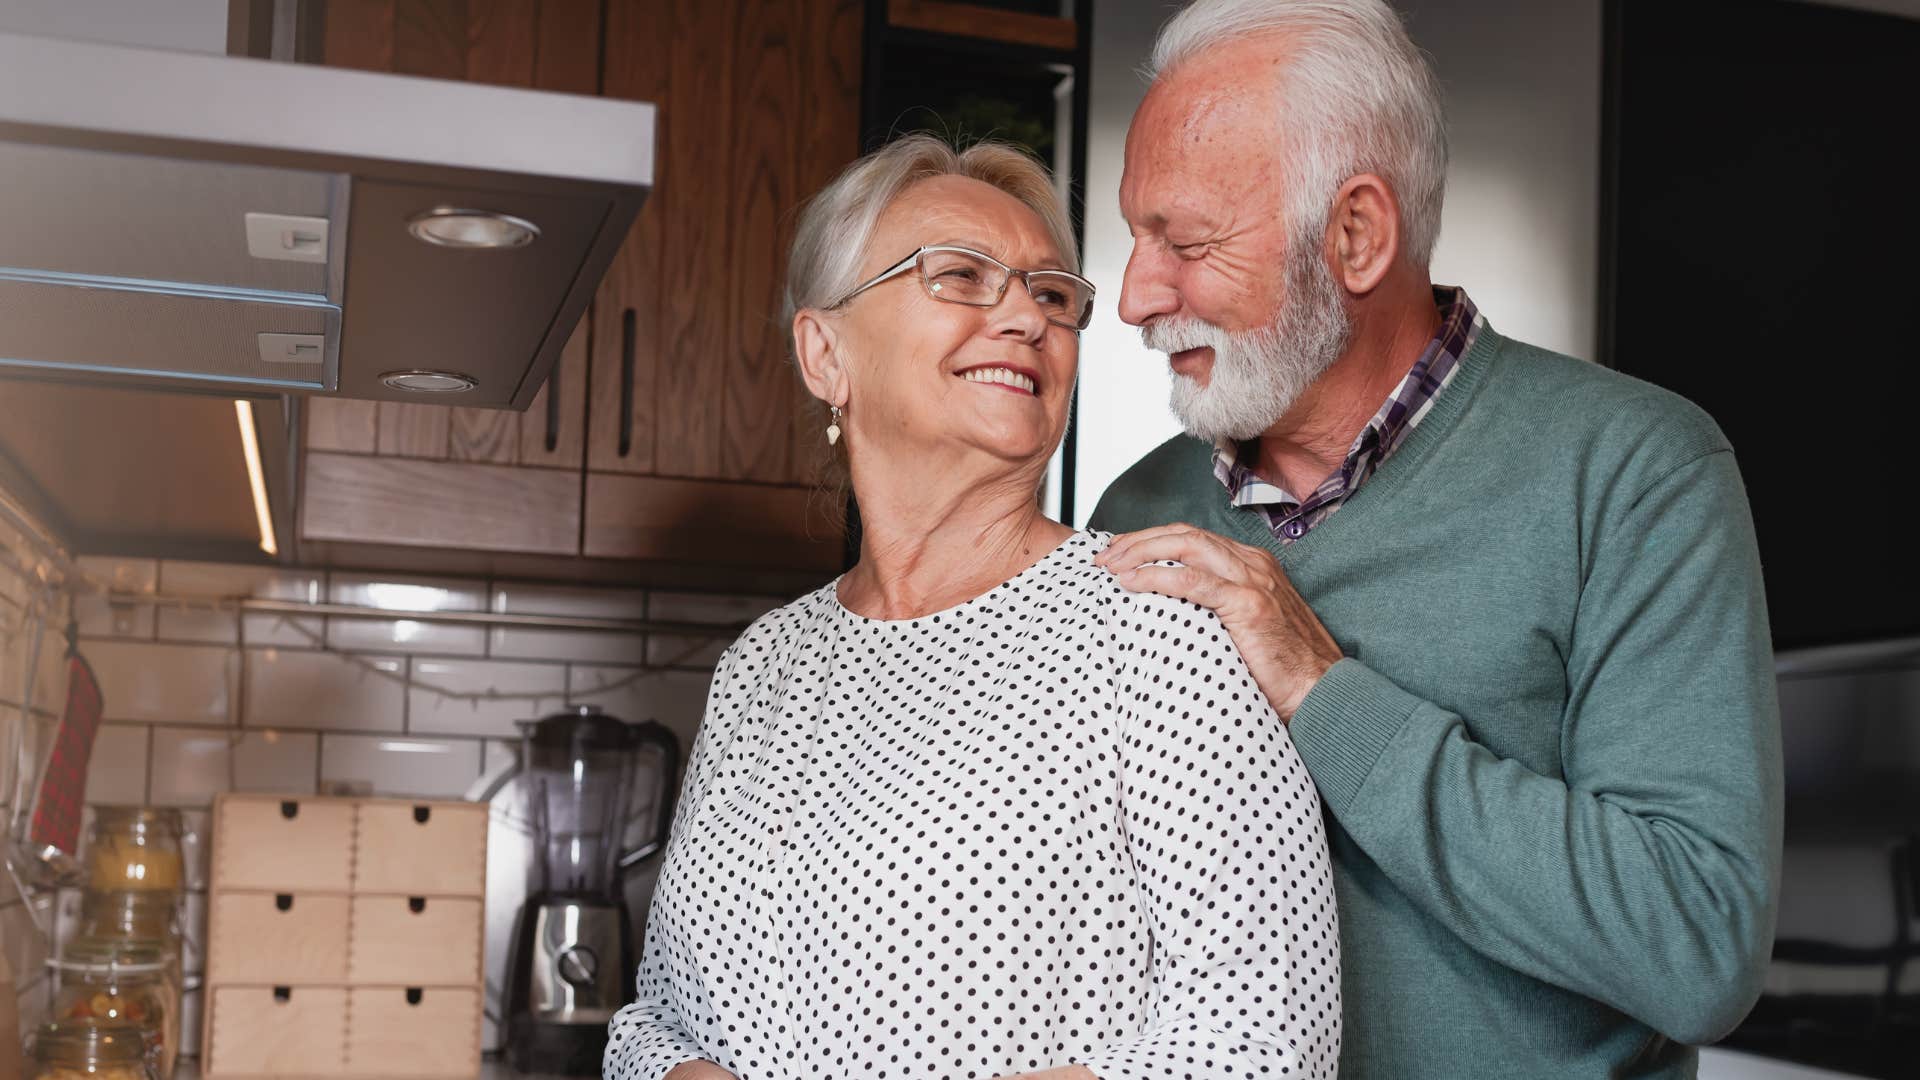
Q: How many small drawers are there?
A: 6